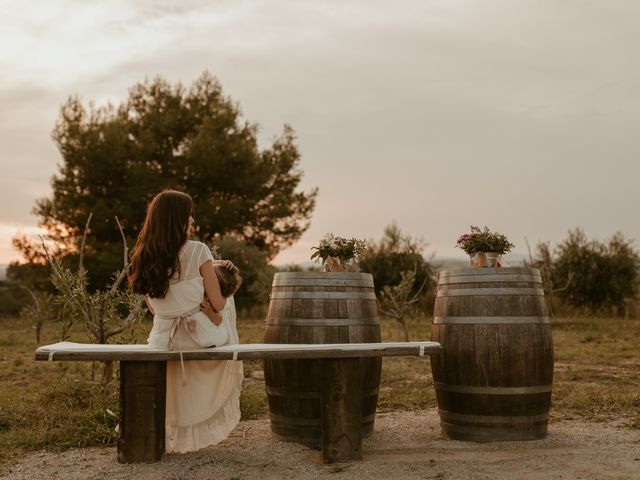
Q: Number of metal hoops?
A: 12